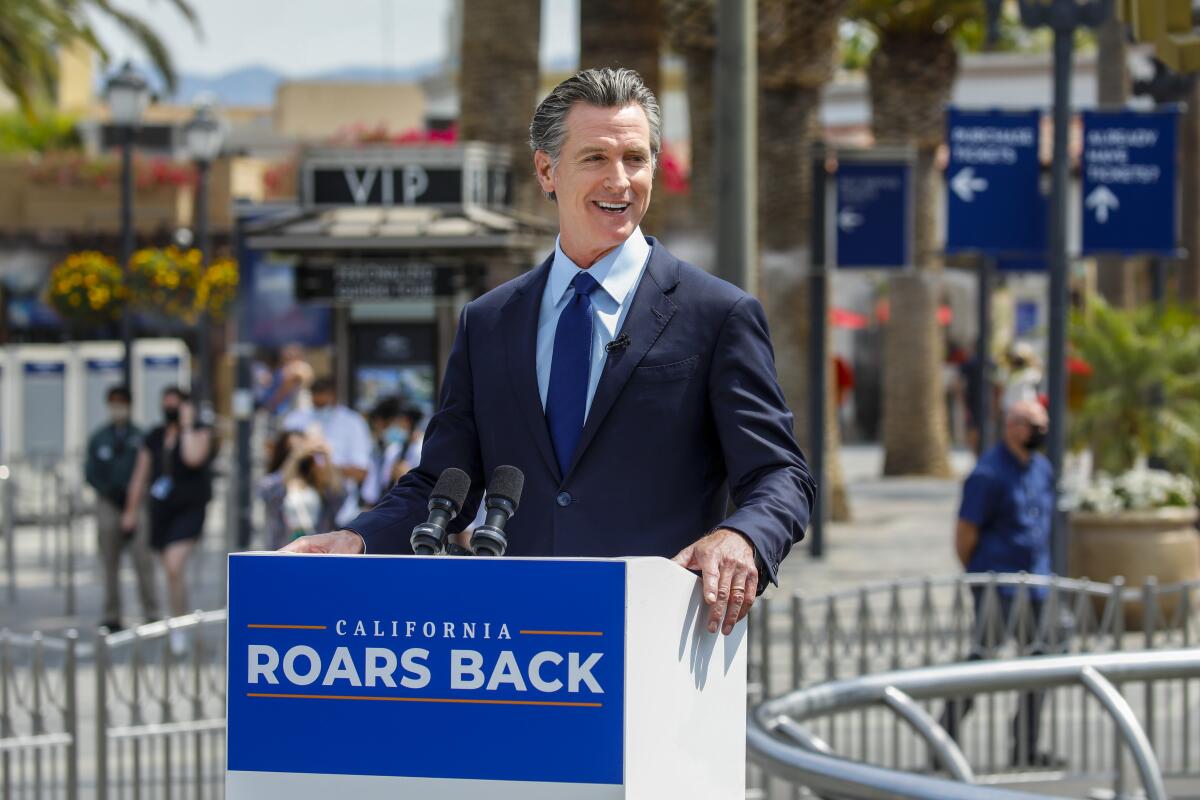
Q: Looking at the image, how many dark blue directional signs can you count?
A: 3